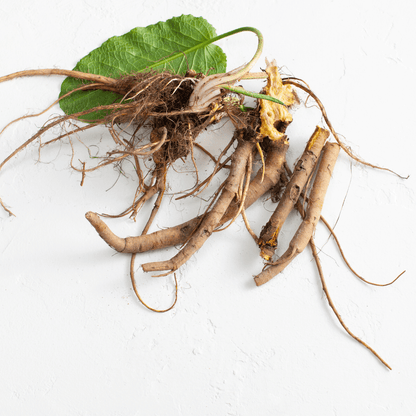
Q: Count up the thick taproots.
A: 4